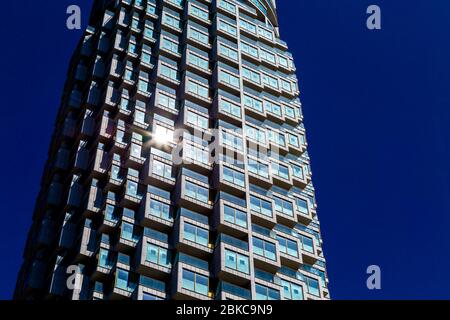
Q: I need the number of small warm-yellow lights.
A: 3